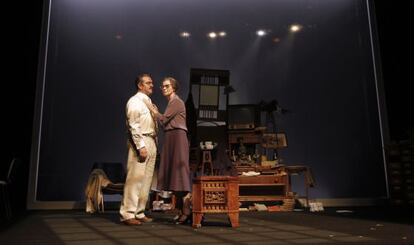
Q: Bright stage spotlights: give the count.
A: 5